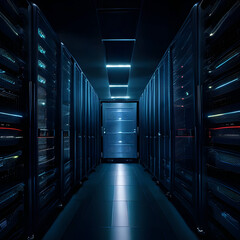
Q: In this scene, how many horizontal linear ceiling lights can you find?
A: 4